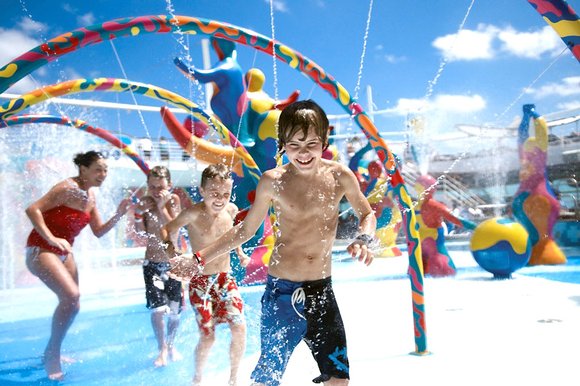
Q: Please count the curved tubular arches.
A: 4